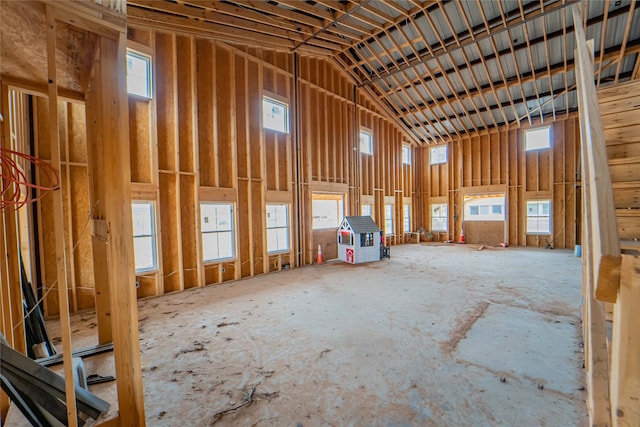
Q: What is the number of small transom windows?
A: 6